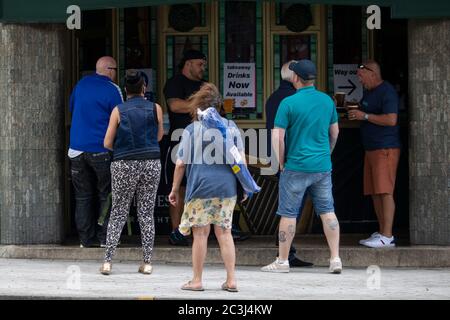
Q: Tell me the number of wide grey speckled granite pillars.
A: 2